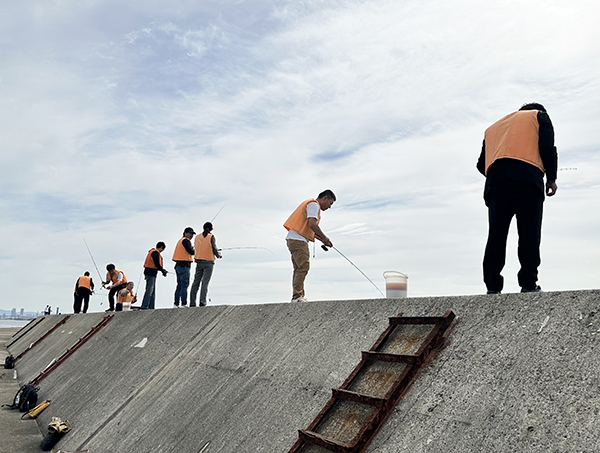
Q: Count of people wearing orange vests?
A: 8